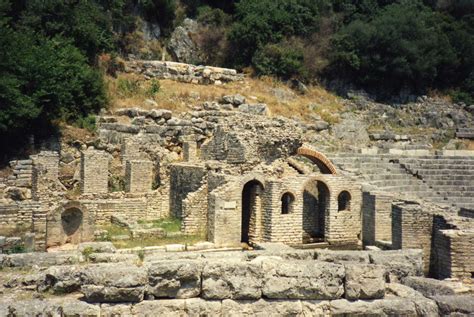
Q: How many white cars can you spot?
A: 0